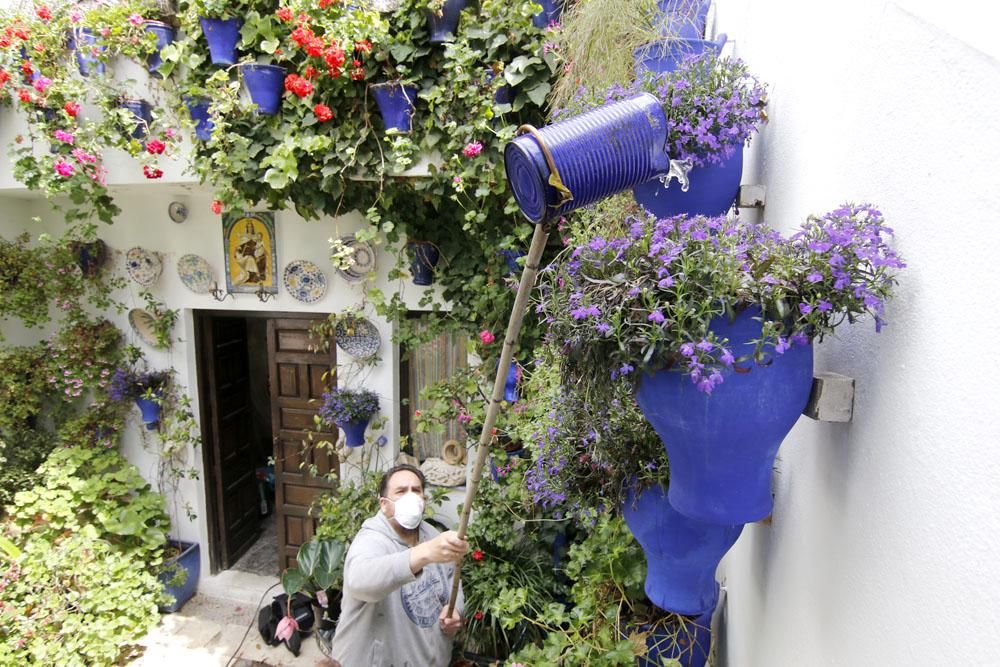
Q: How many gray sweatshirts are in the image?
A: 1